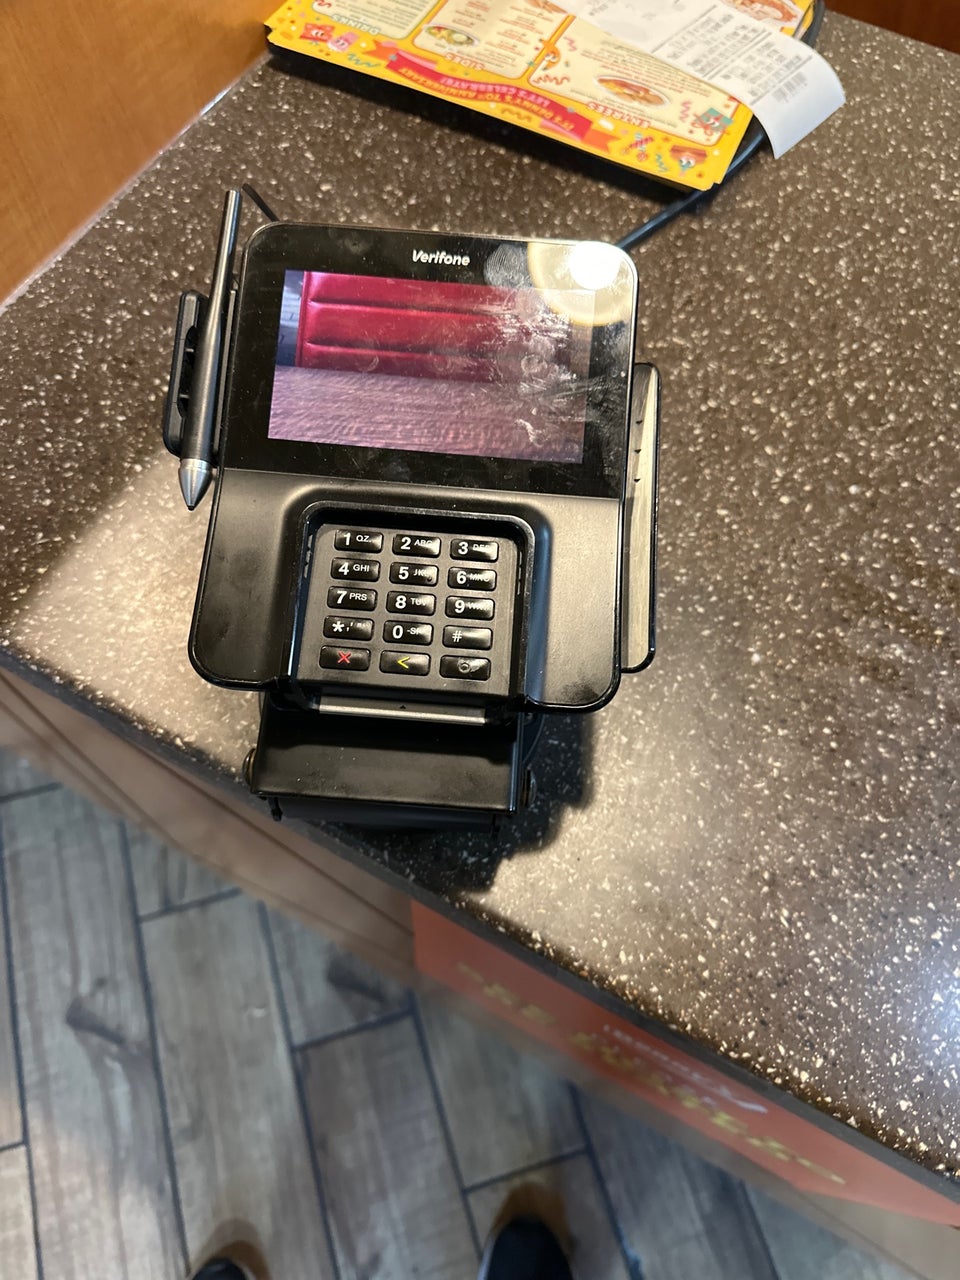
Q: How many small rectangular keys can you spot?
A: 15